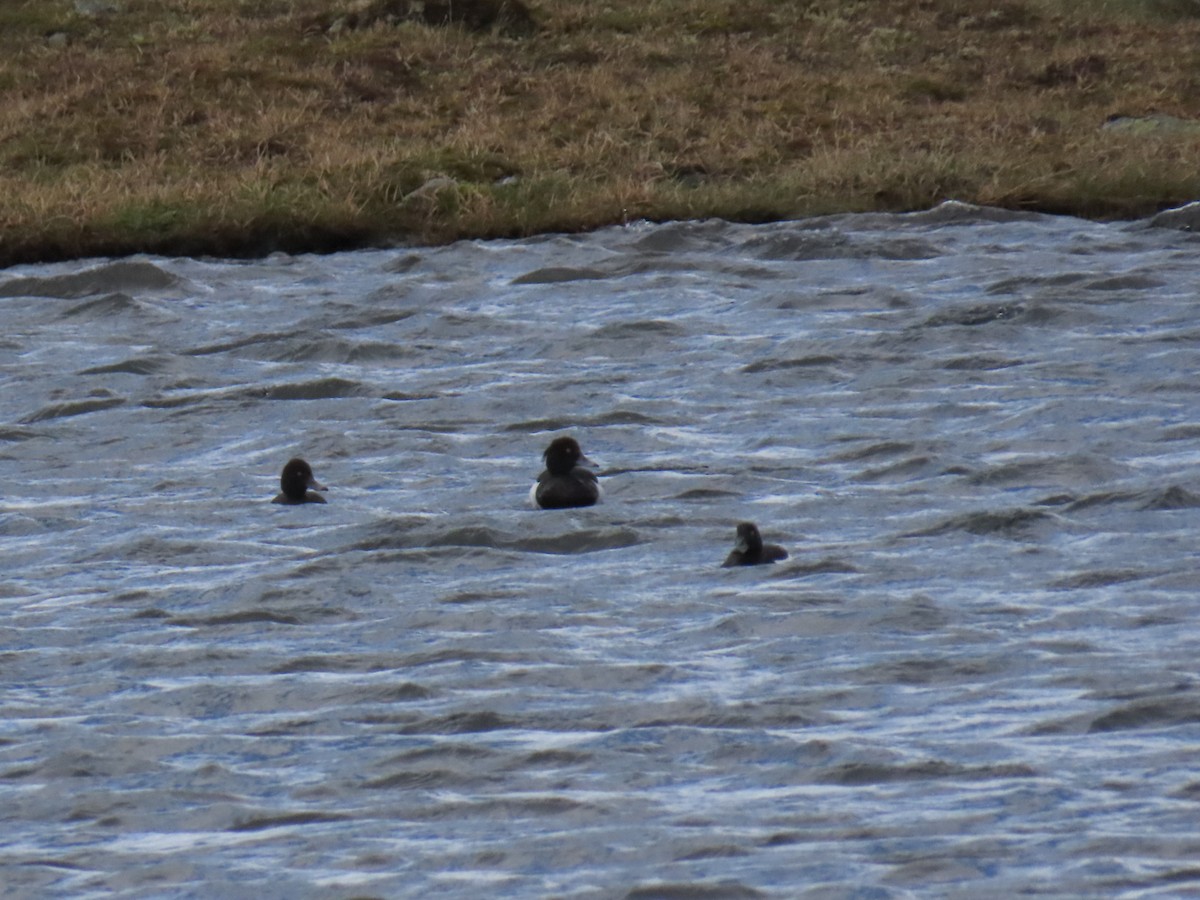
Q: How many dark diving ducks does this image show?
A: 3